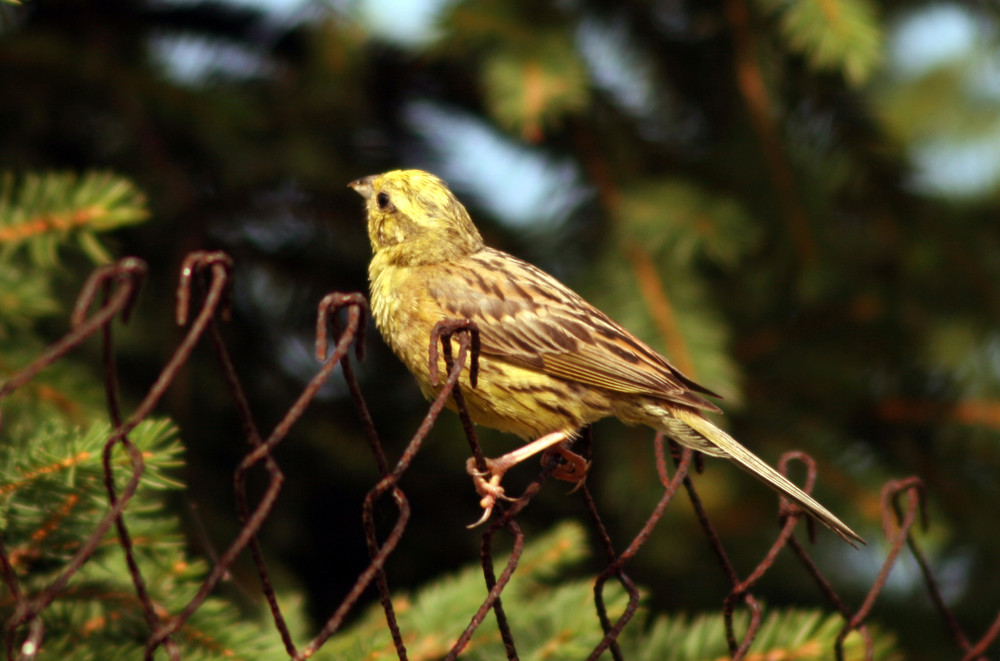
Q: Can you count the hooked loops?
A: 7